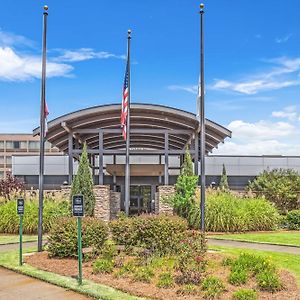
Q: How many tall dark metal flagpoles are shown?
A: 3